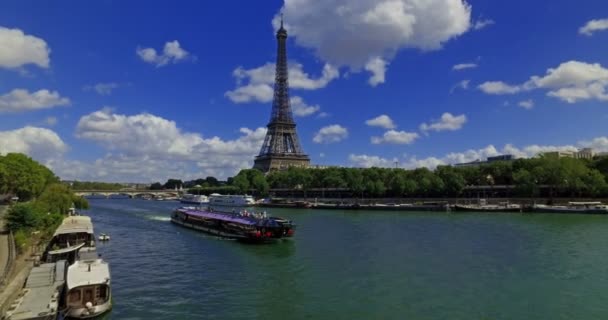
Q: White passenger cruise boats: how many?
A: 2